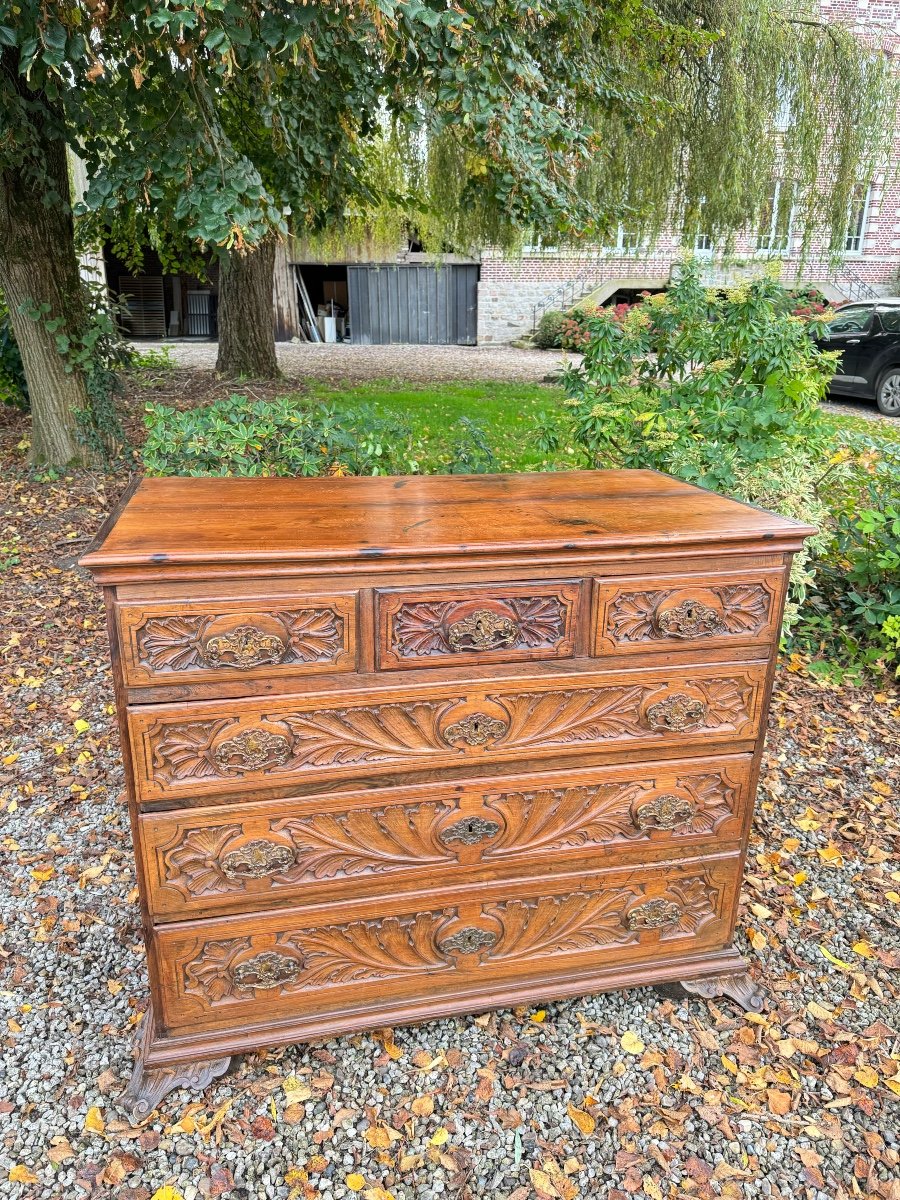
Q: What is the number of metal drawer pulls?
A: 9